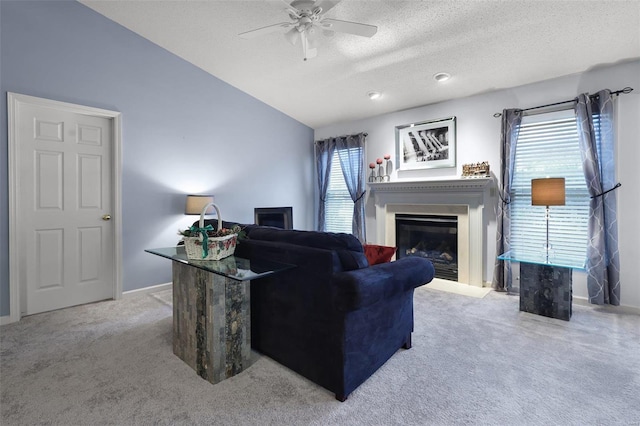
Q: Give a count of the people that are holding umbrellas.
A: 0